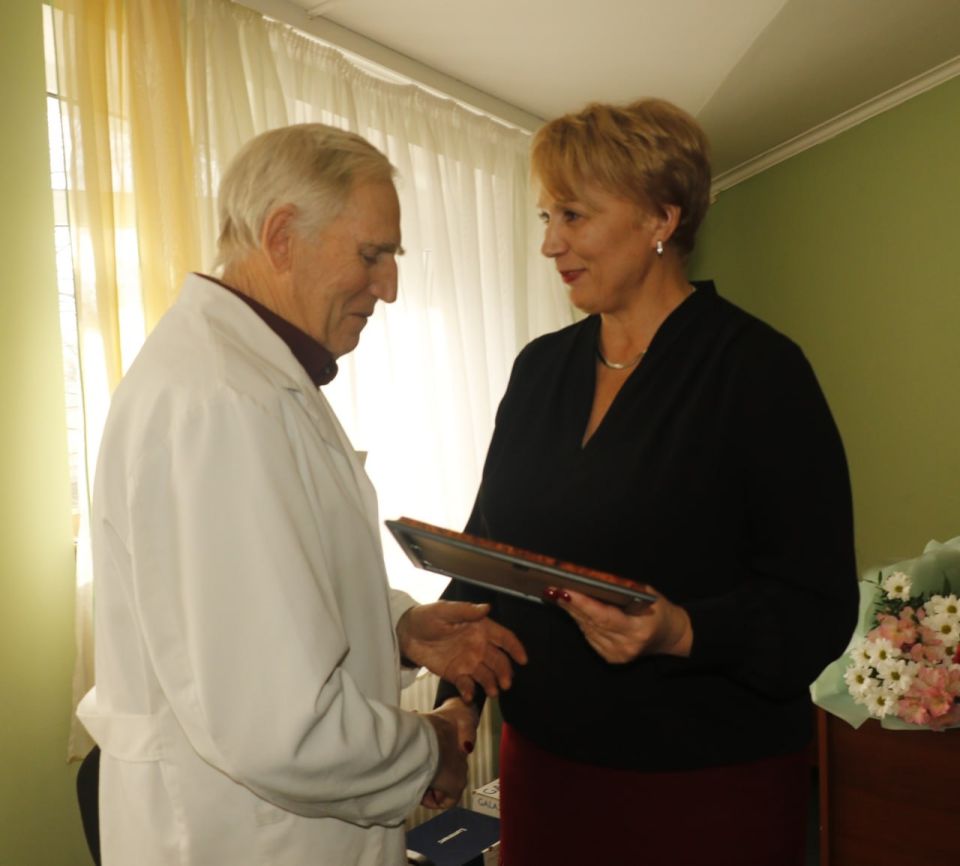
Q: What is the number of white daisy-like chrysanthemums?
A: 9